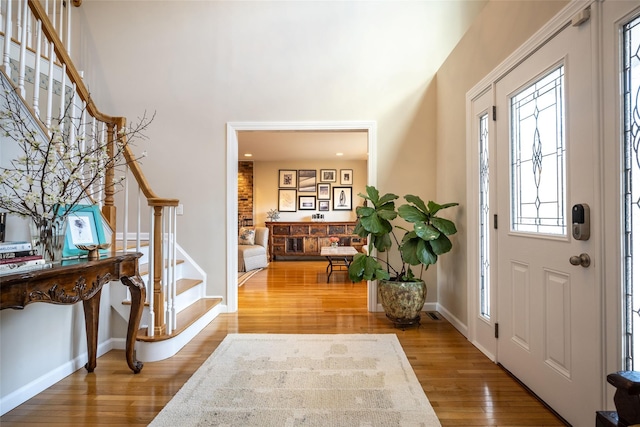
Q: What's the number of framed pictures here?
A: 10